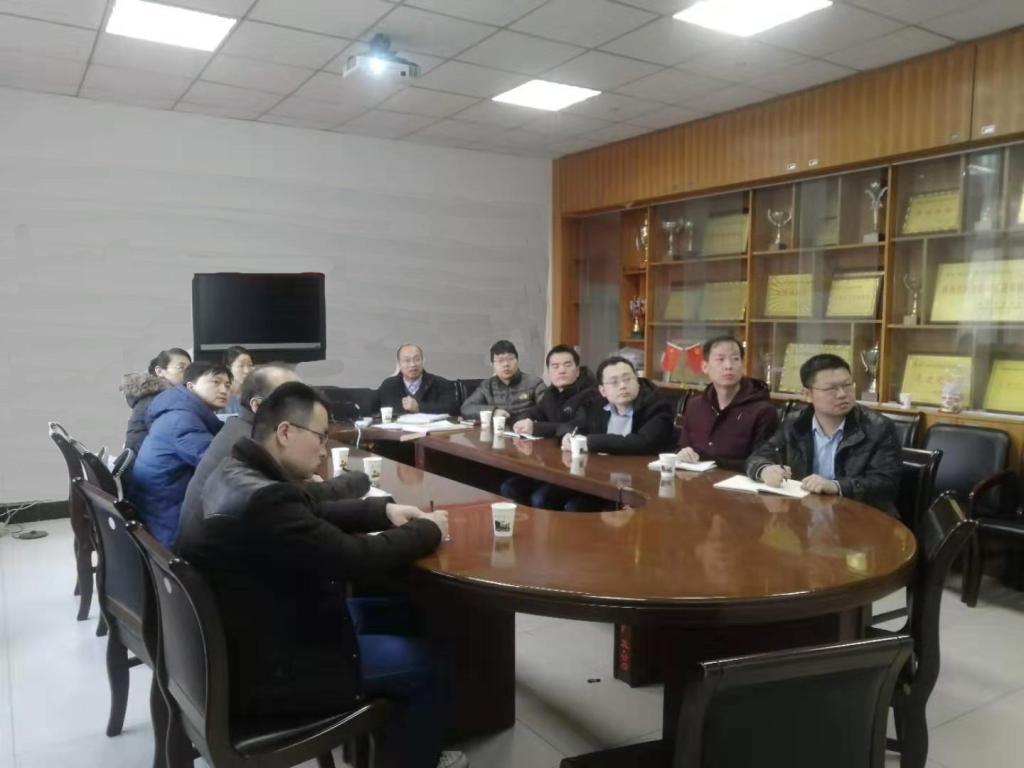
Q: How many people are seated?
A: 11